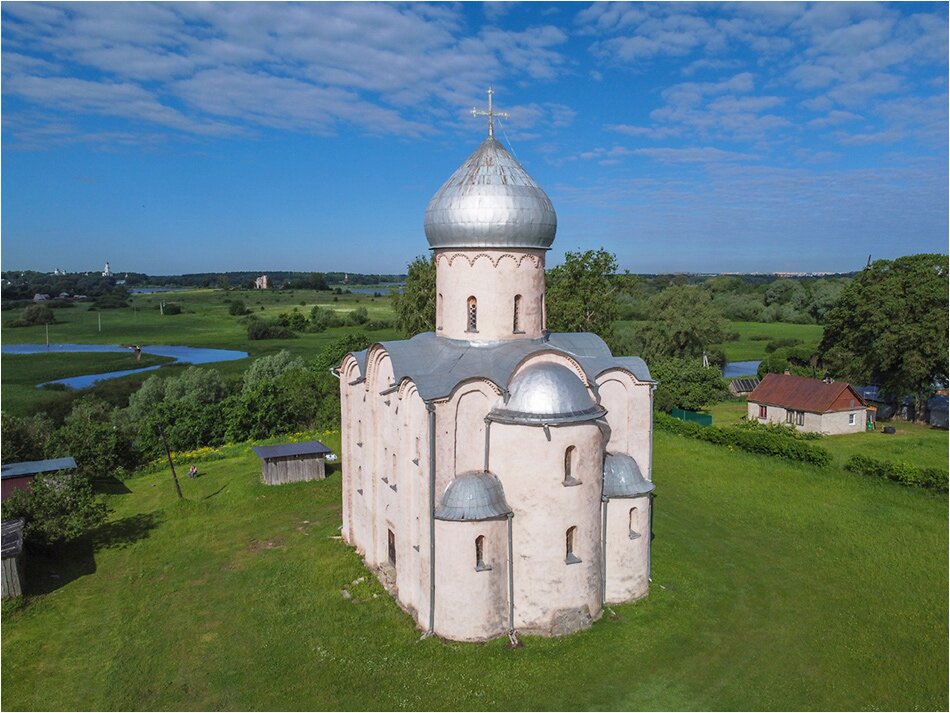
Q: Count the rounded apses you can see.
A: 3